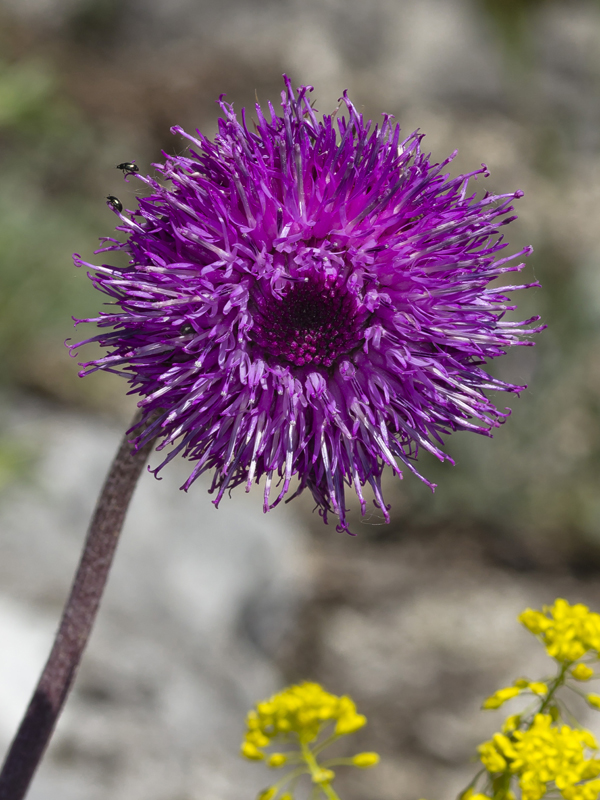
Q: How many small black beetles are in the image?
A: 2